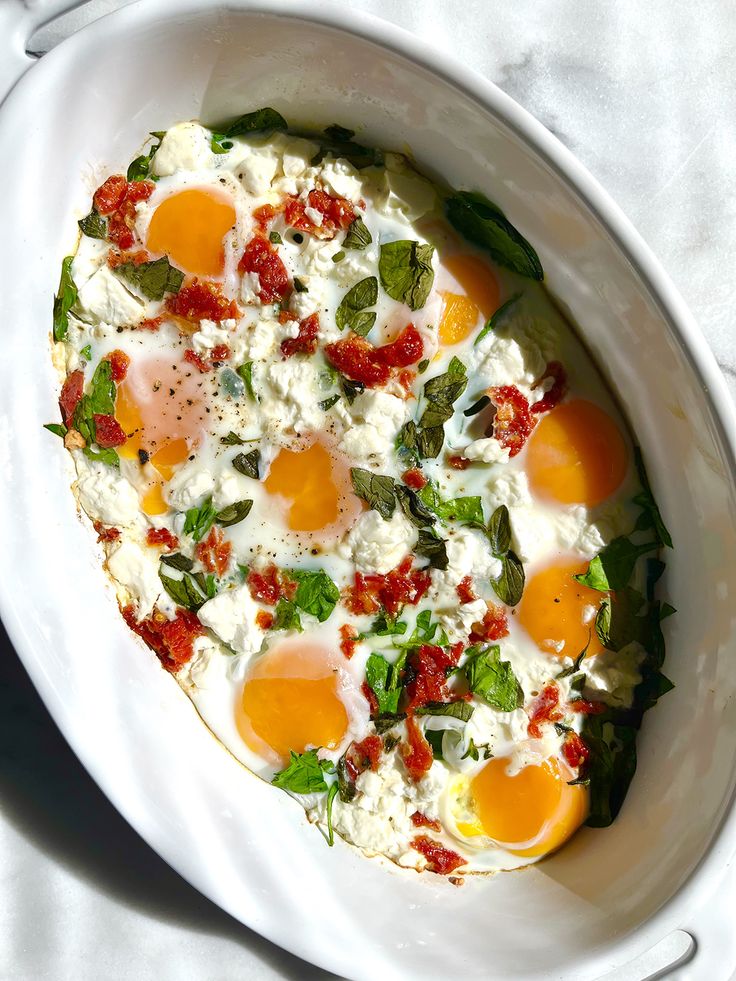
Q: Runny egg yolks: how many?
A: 8